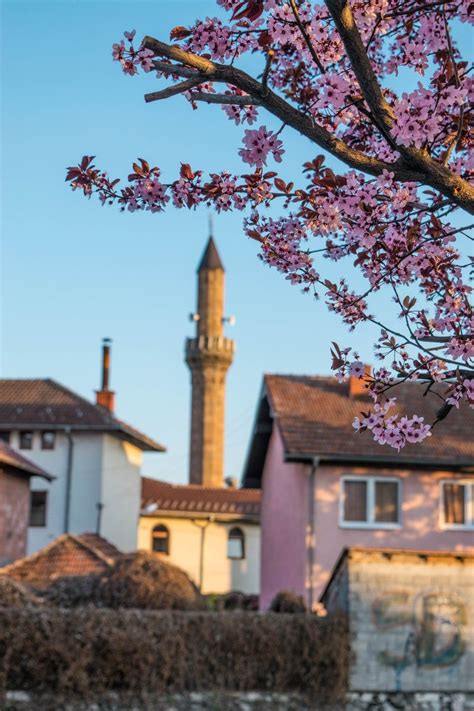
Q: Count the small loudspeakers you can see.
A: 2